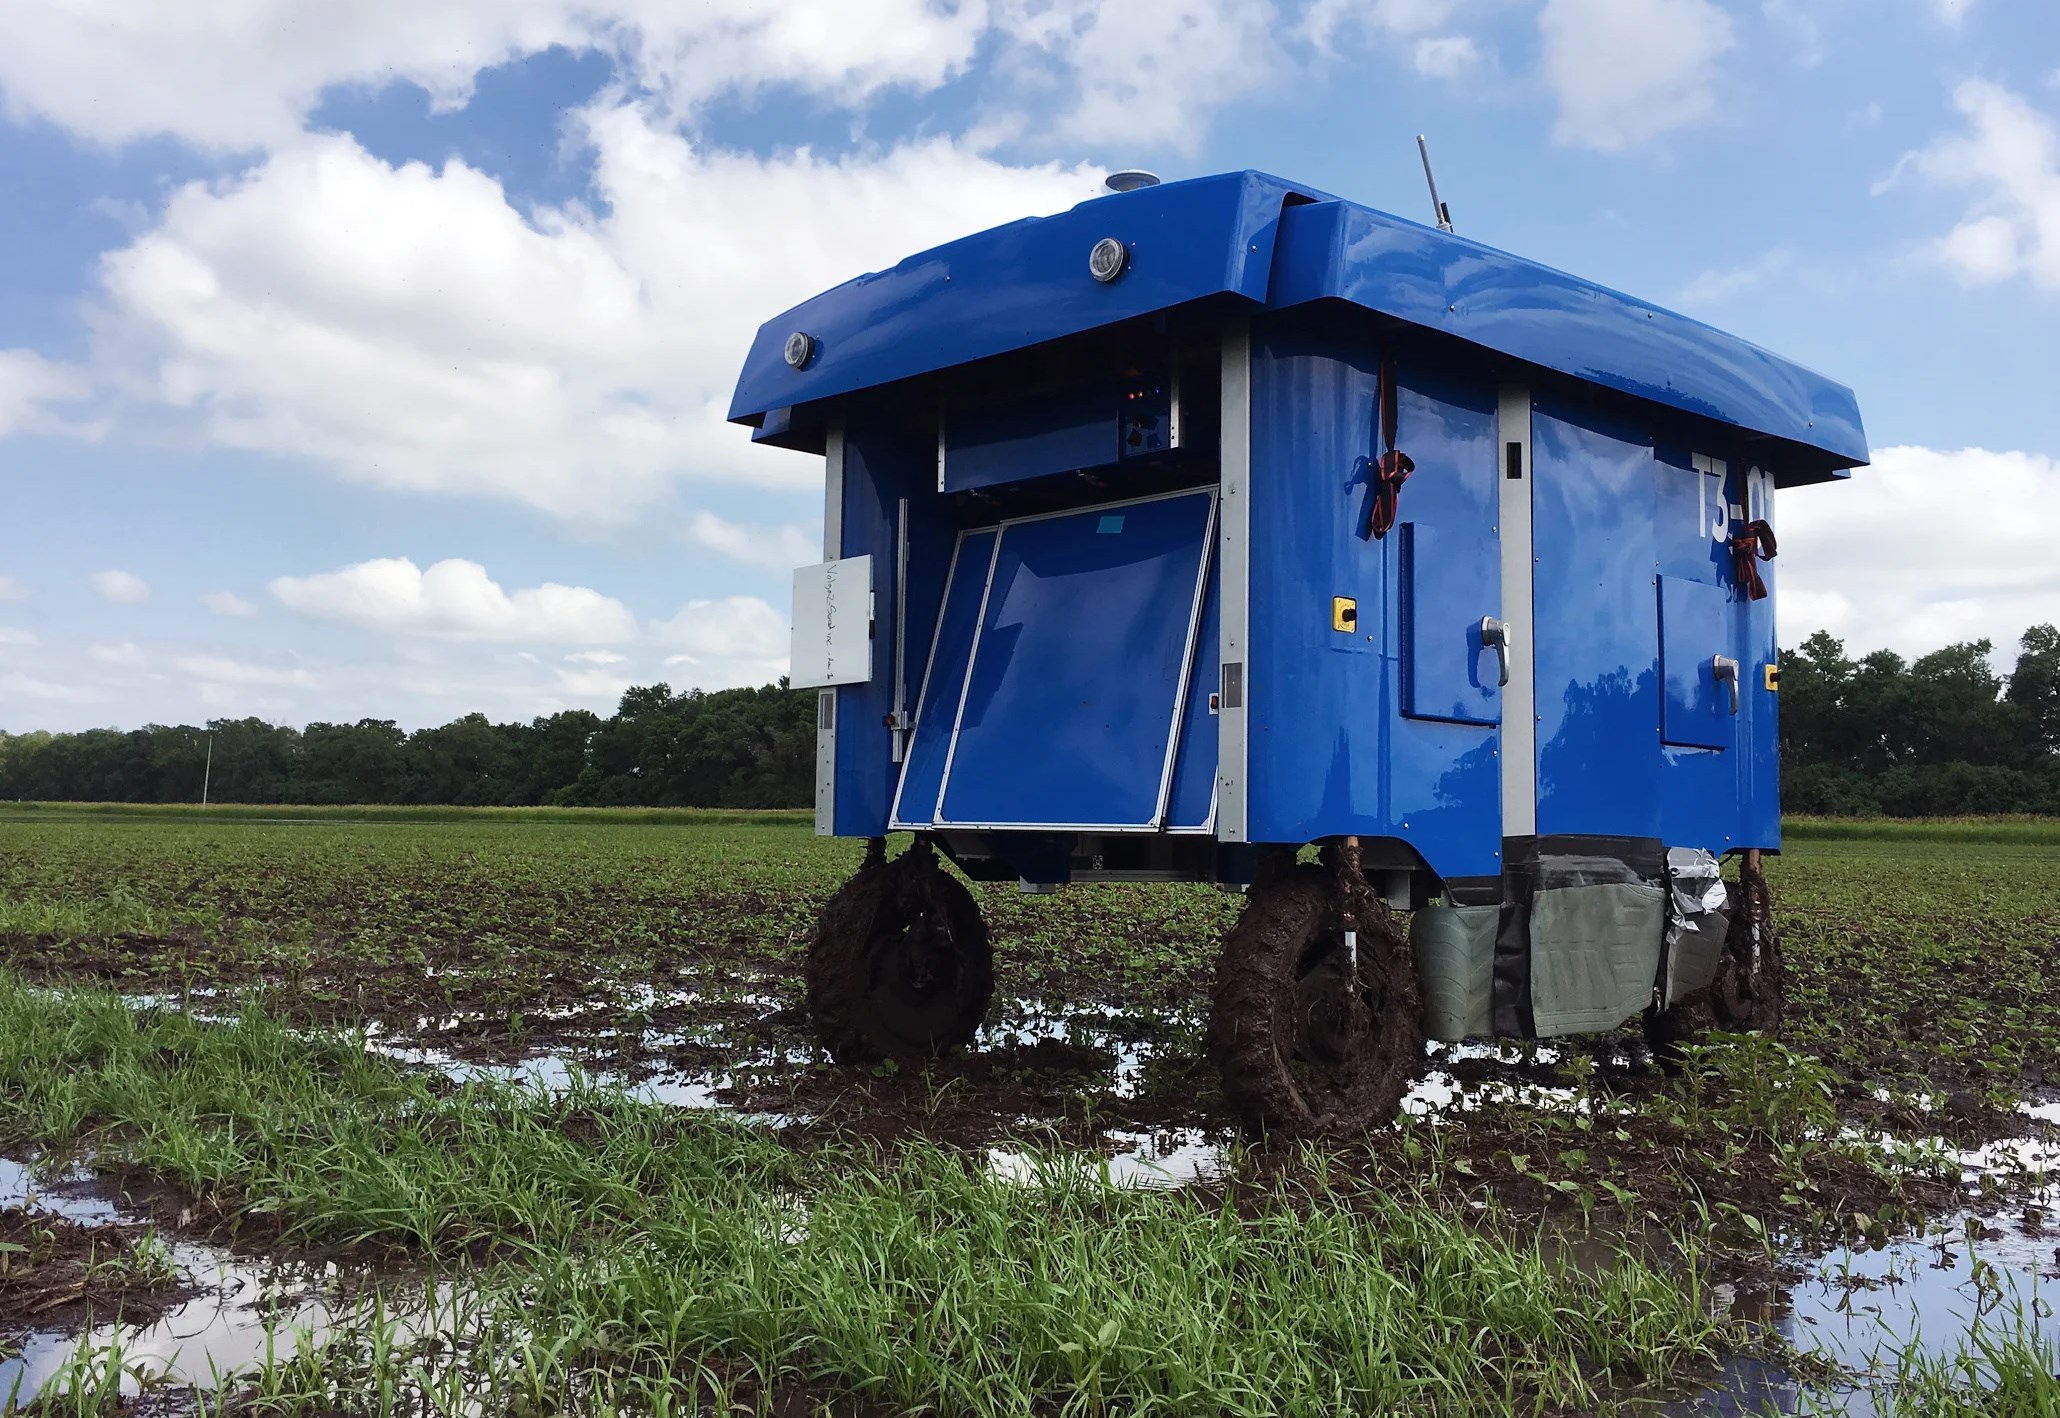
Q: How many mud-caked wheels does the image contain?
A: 3